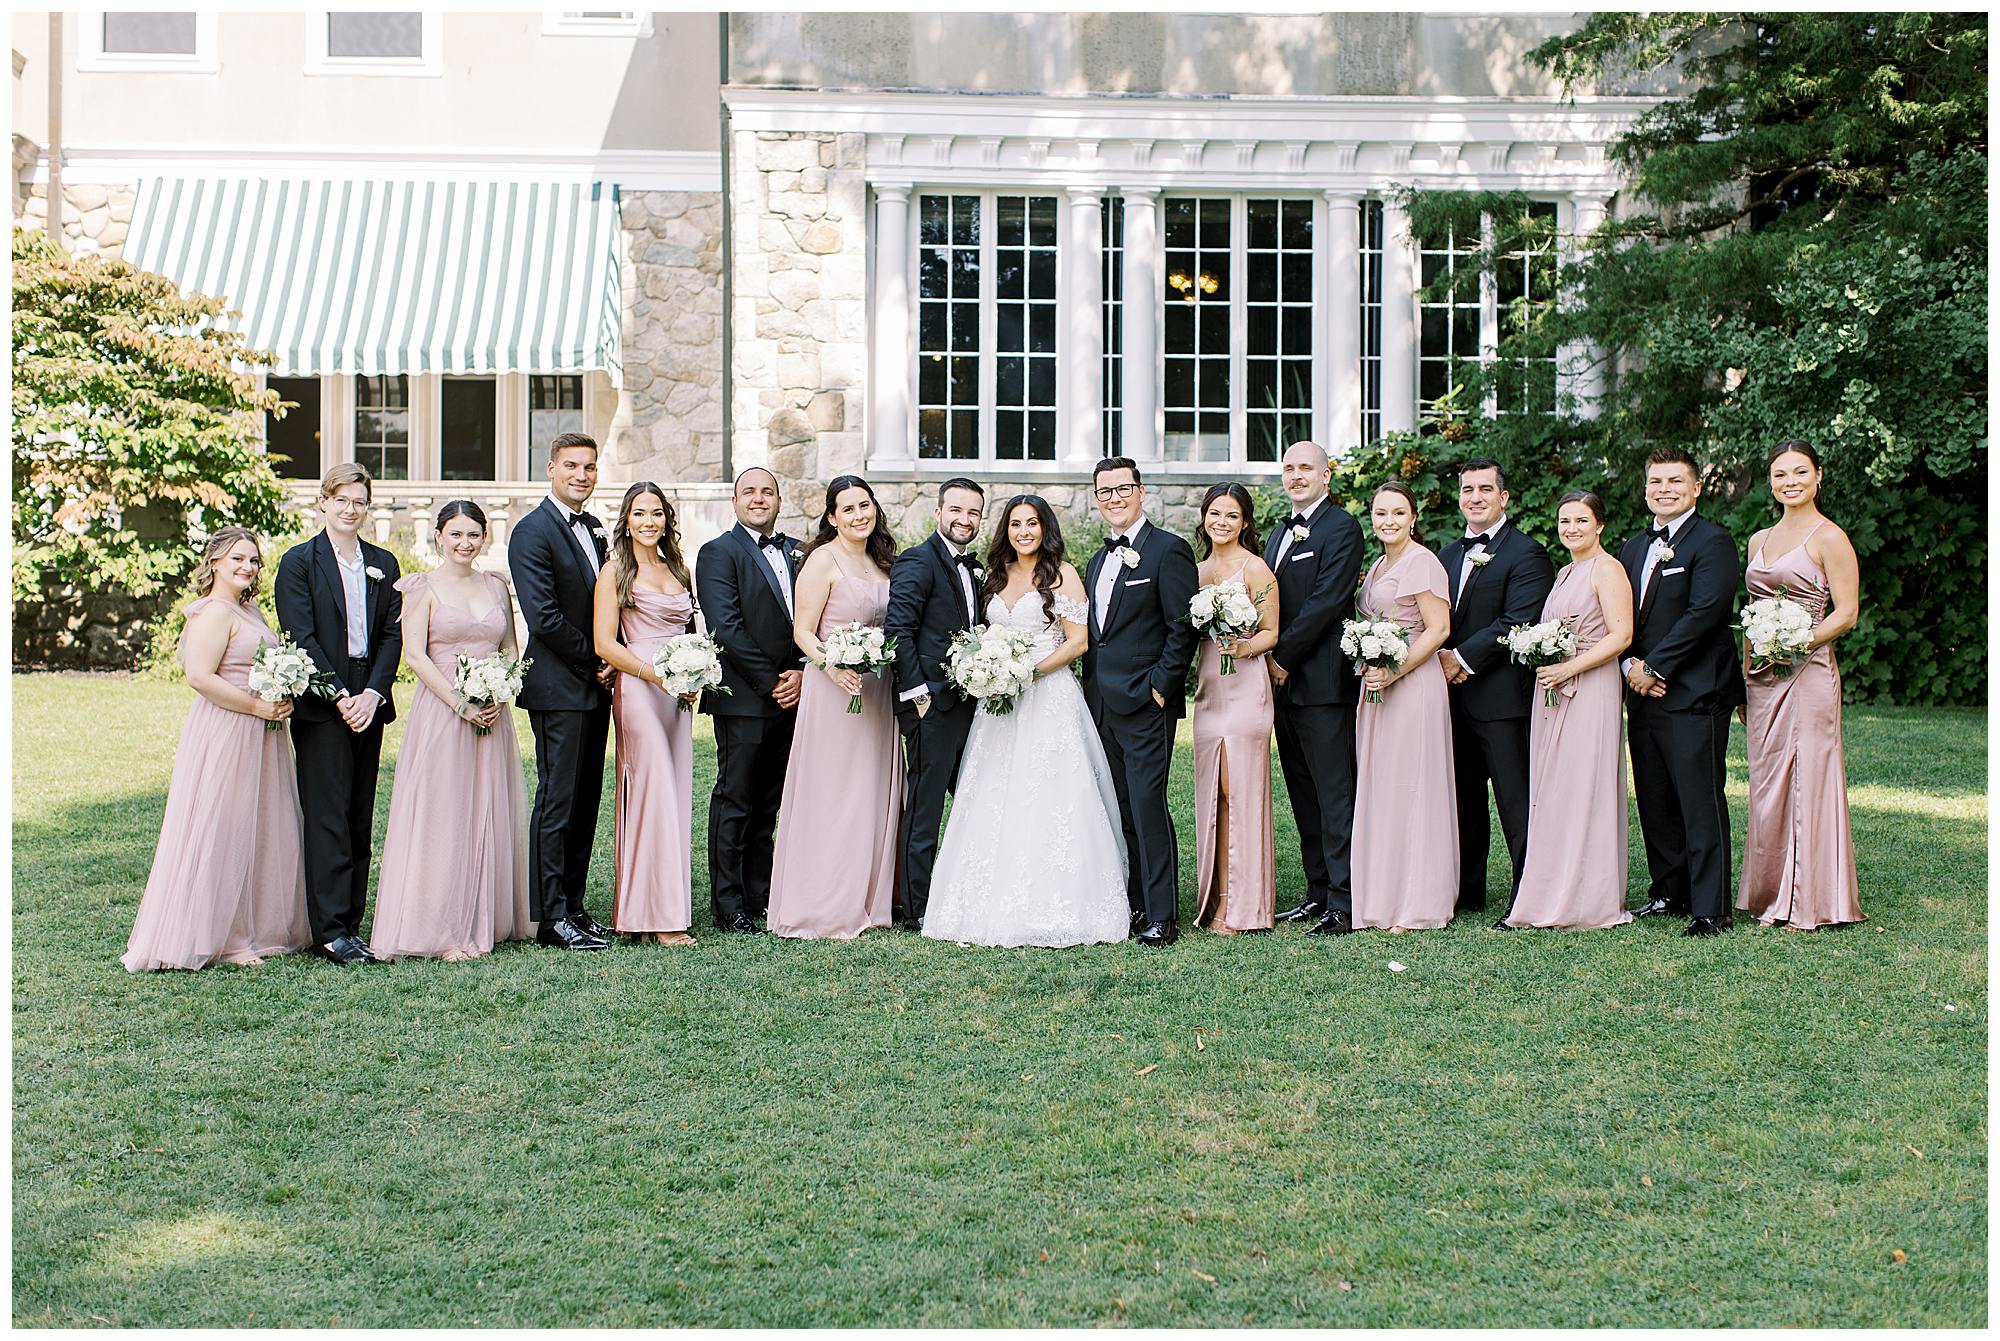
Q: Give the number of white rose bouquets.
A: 9